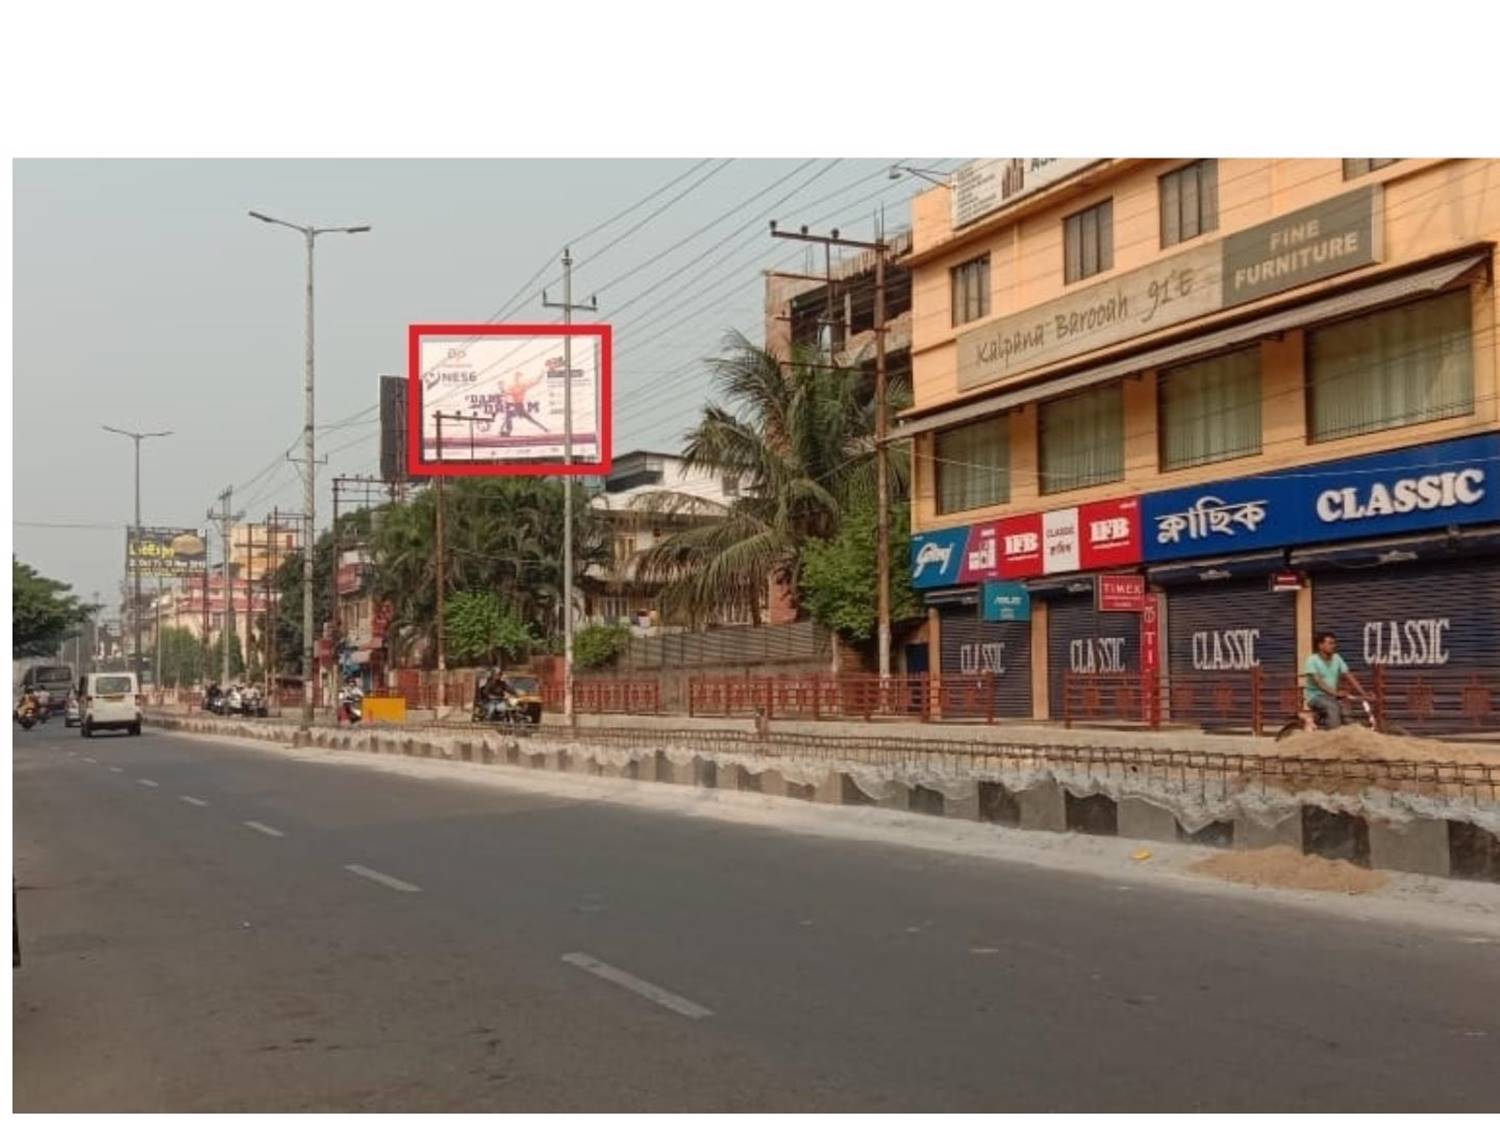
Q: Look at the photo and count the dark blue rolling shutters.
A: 4